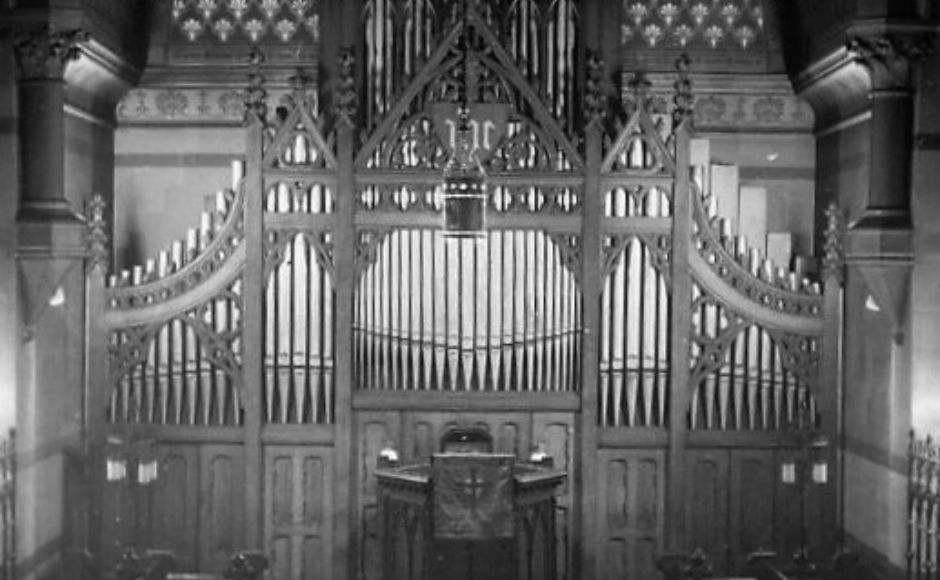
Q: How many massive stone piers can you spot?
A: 2